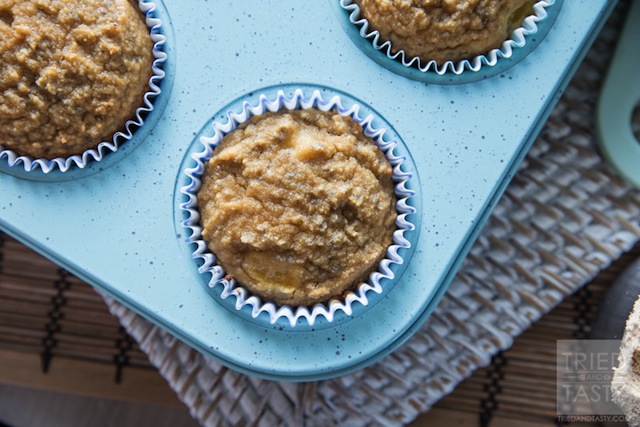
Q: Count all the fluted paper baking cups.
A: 3